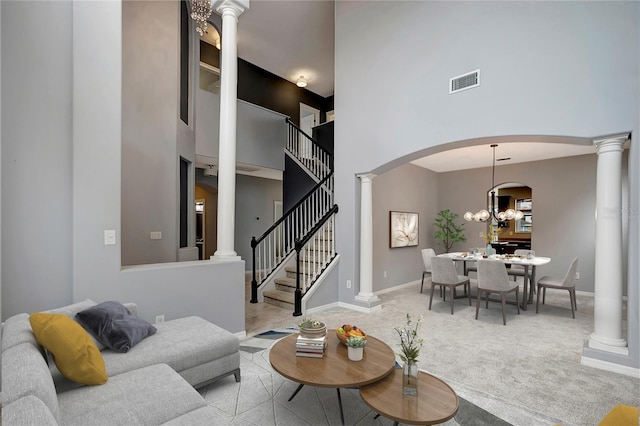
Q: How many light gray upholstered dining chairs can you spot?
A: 6